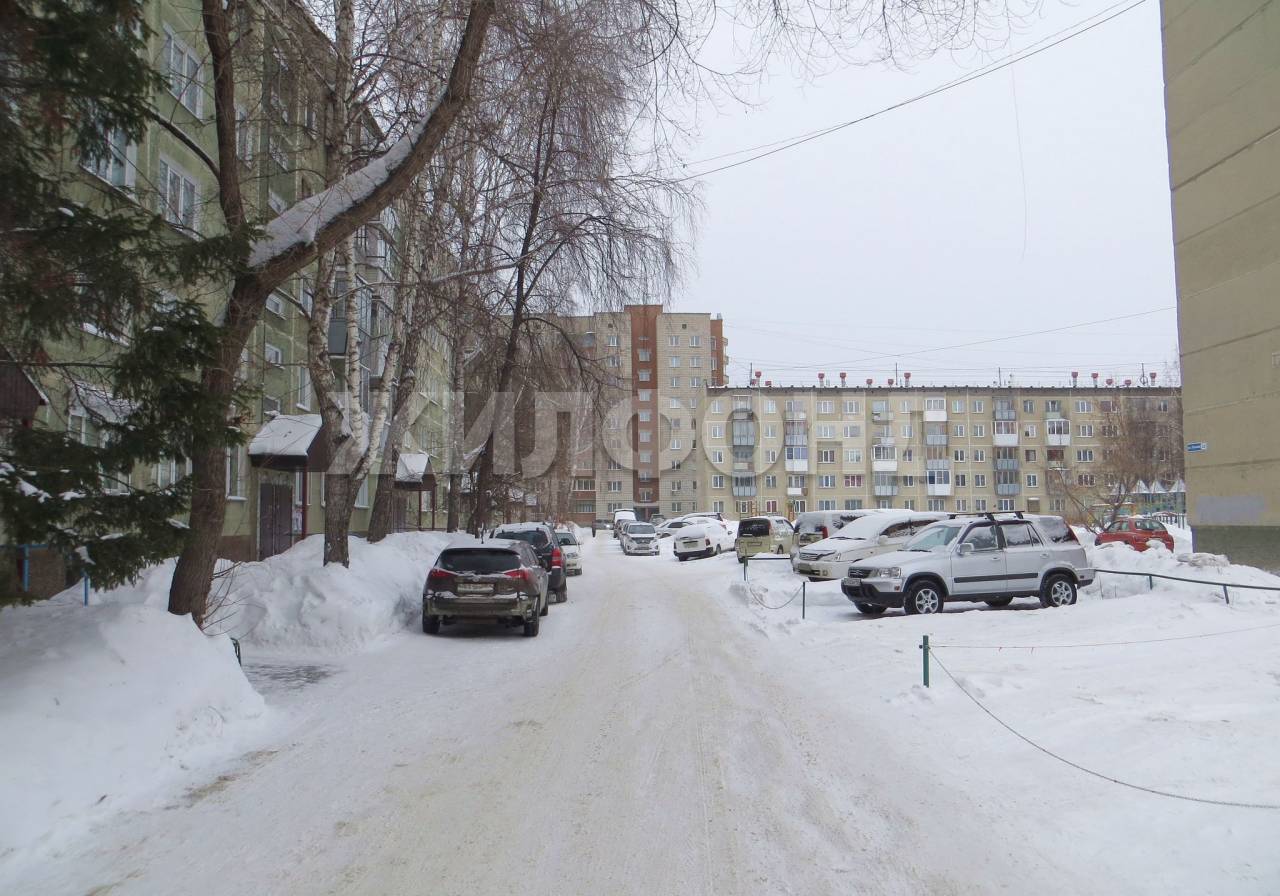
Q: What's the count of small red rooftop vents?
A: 13